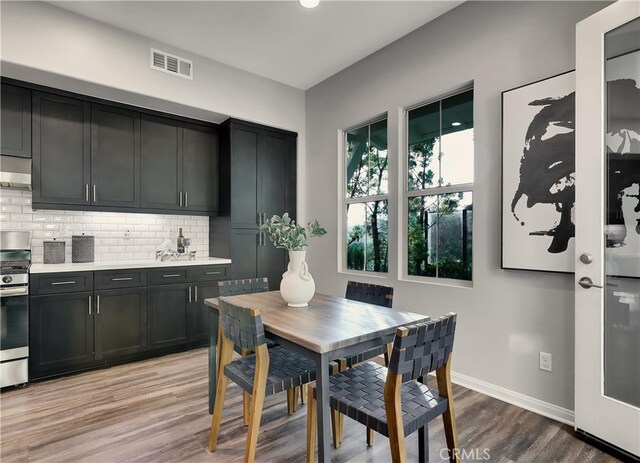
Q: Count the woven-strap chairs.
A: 4